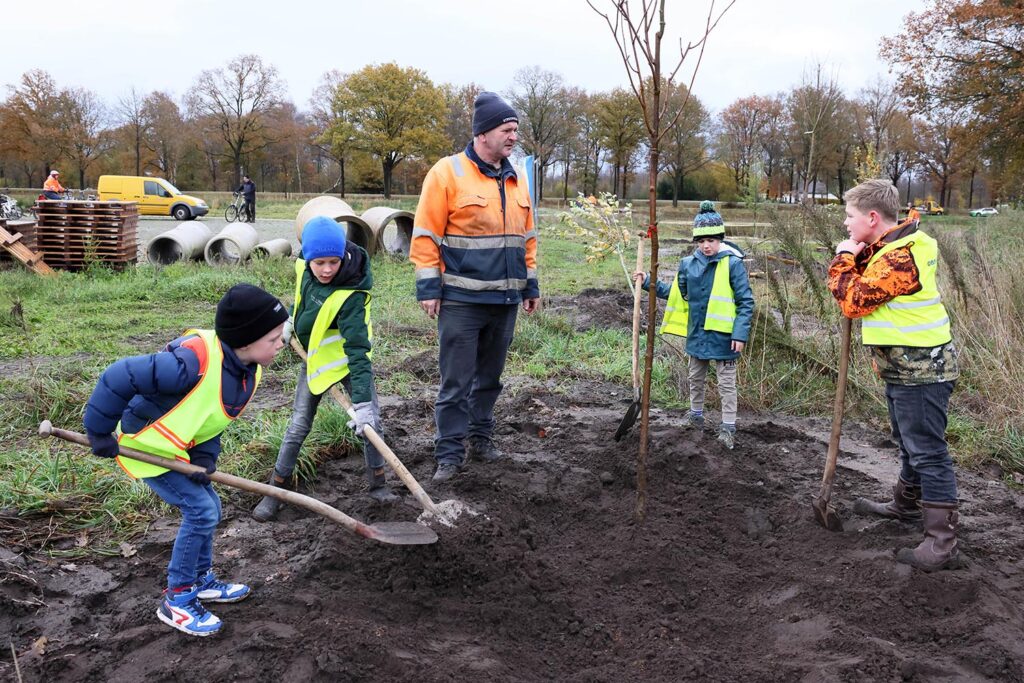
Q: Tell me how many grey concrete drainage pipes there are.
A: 5